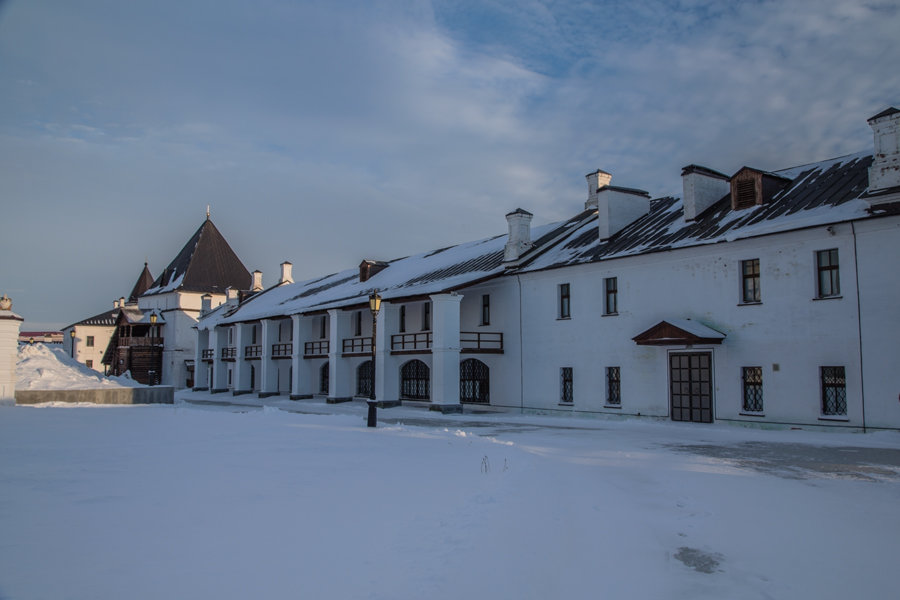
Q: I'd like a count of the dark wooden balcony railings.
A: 8